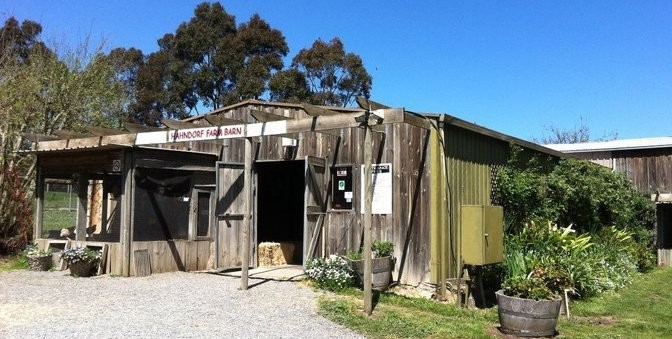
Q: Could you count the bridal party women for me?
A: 0